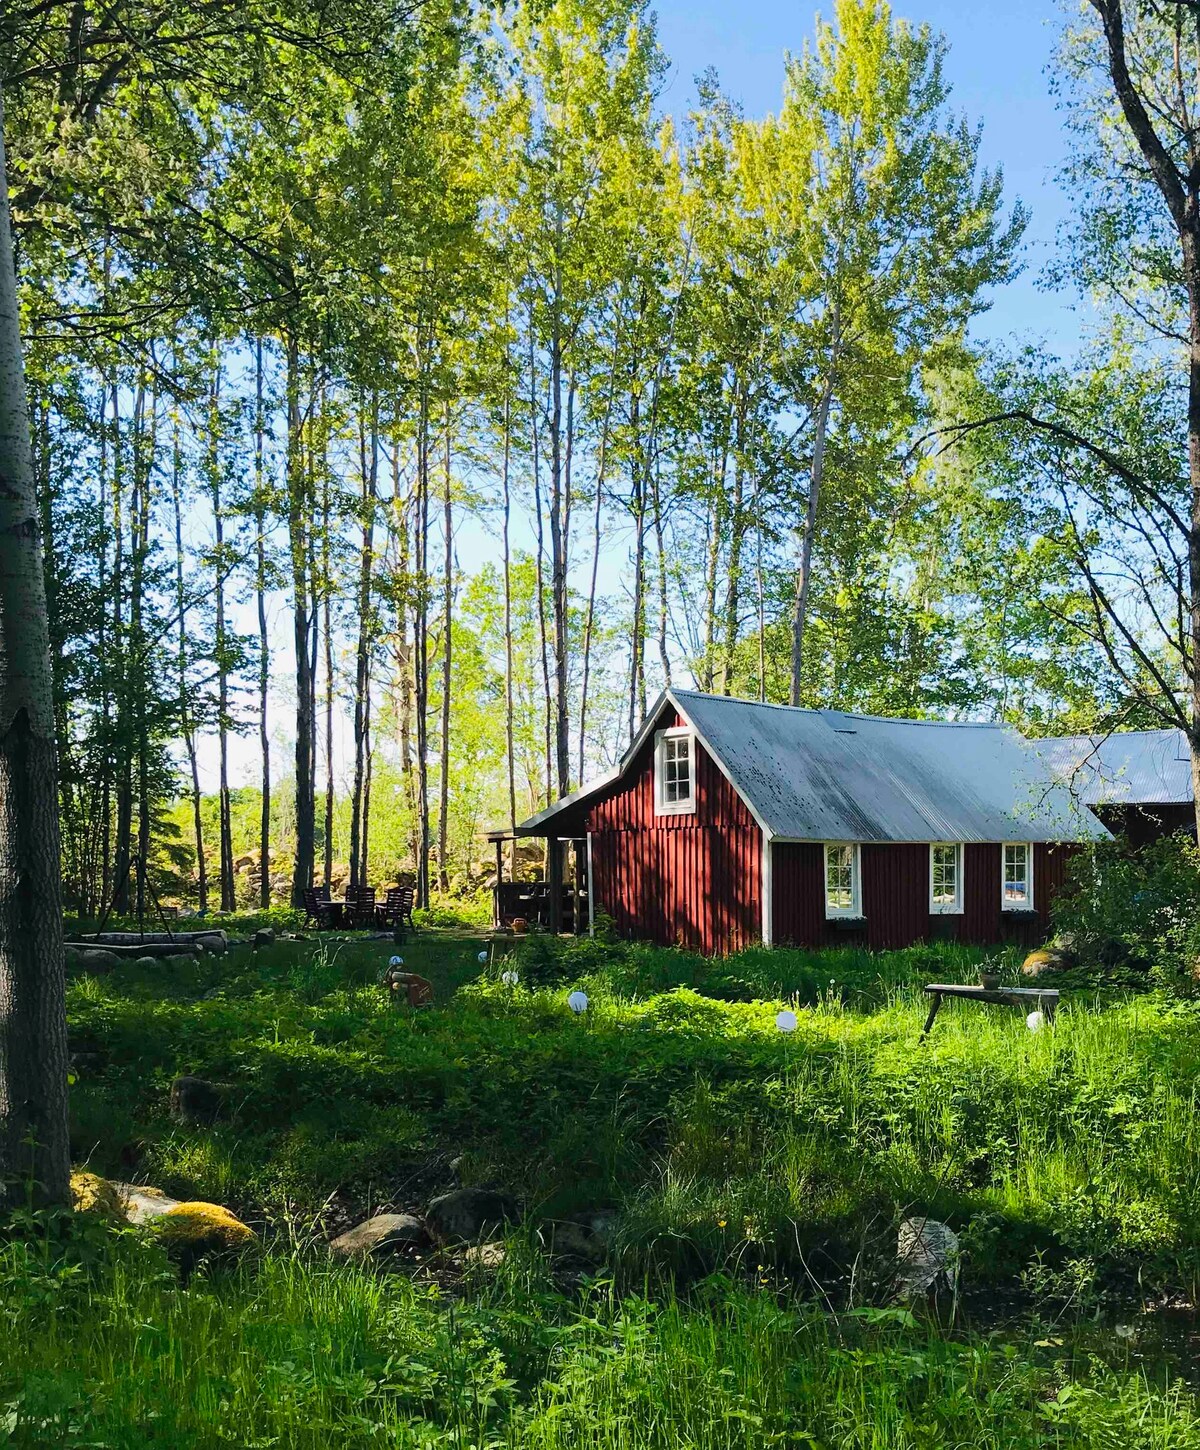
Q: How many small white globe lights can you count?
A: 6